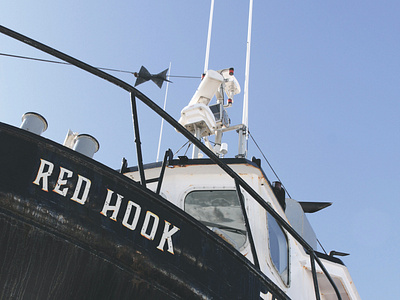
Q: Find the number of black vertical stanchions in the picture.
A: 3